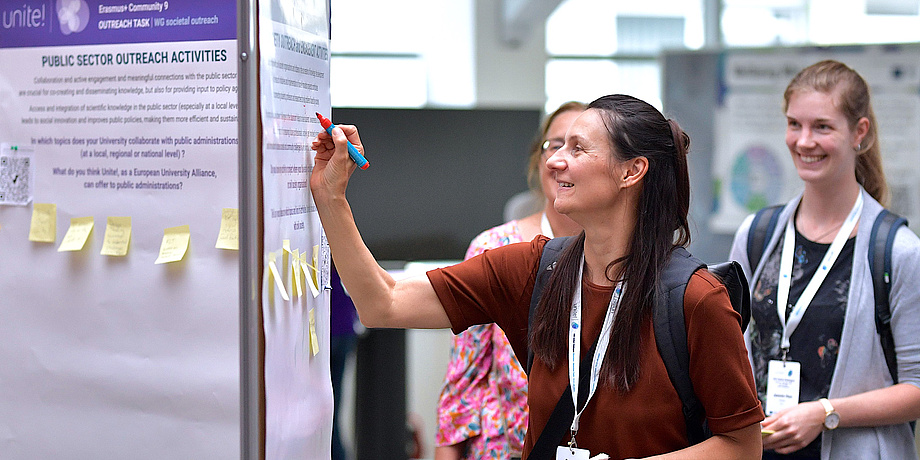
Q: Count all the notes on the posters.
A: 11